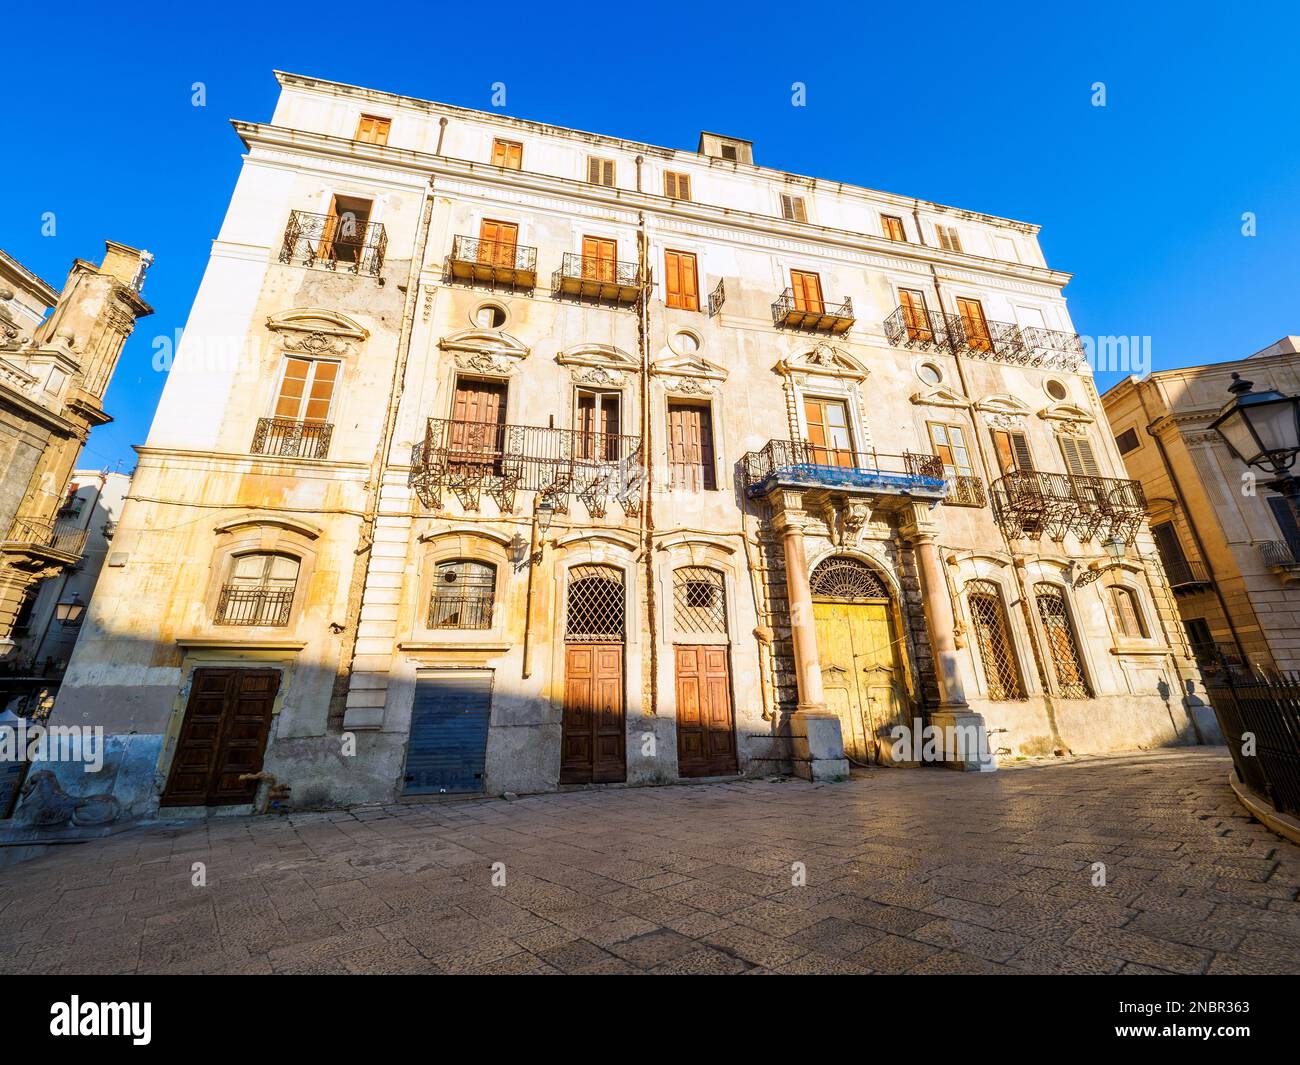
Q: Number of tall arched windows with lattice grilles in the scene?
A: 2